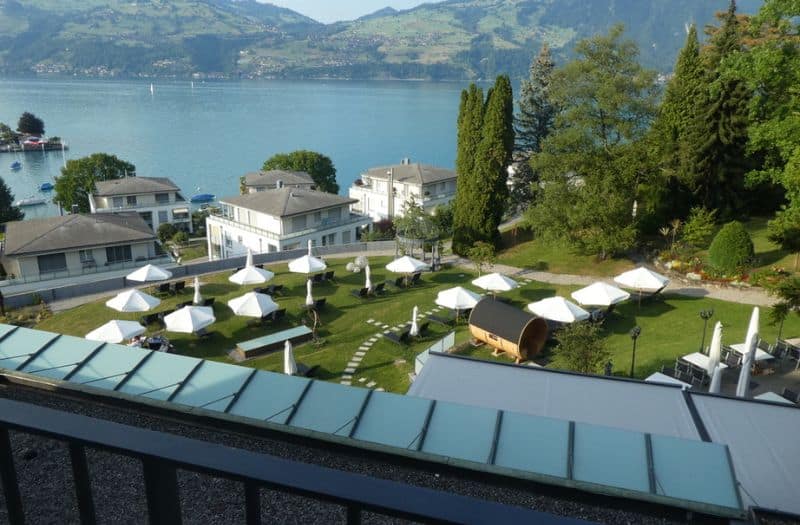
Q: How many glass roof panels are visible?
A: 13